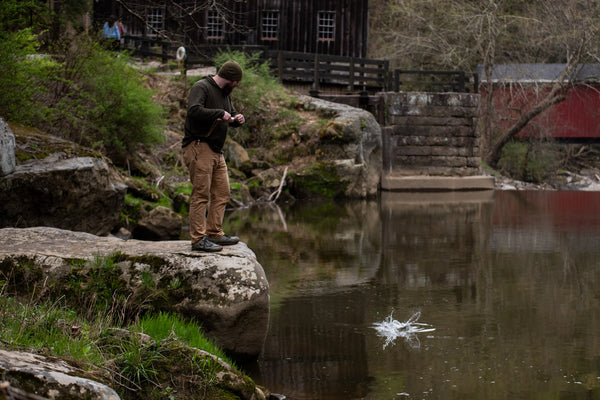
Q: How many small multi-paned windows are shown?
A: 4